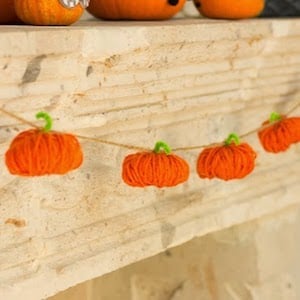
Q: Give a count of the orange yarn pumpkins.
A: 4